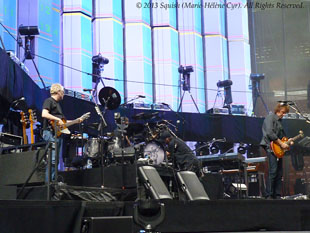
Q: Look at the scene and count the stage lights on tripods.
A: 5